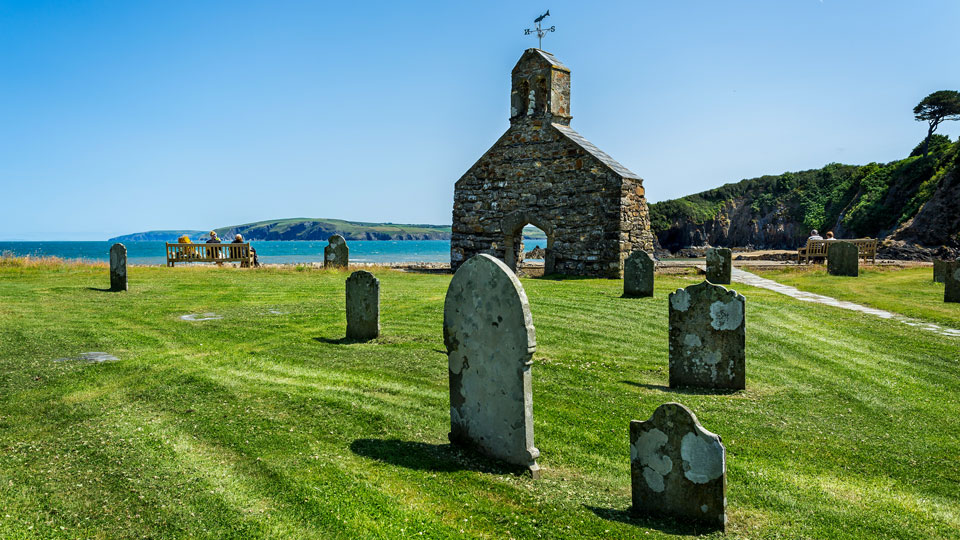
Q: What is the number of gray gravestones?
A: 11